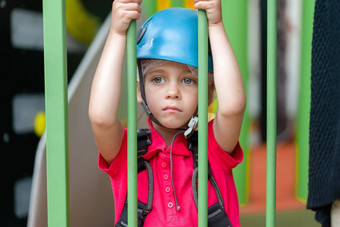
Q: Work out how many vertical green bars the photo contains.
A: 4